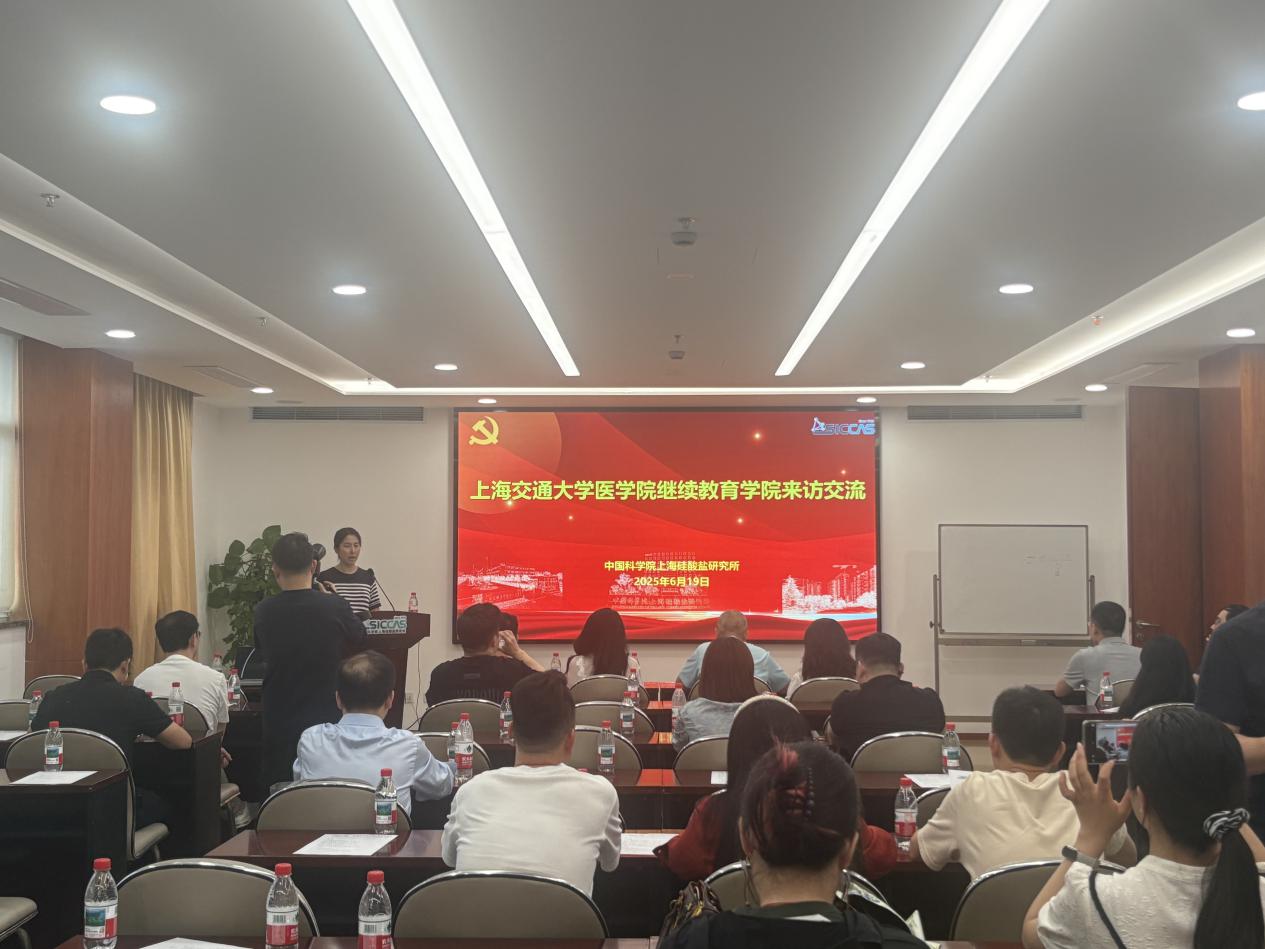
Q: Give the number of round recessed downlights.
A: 12